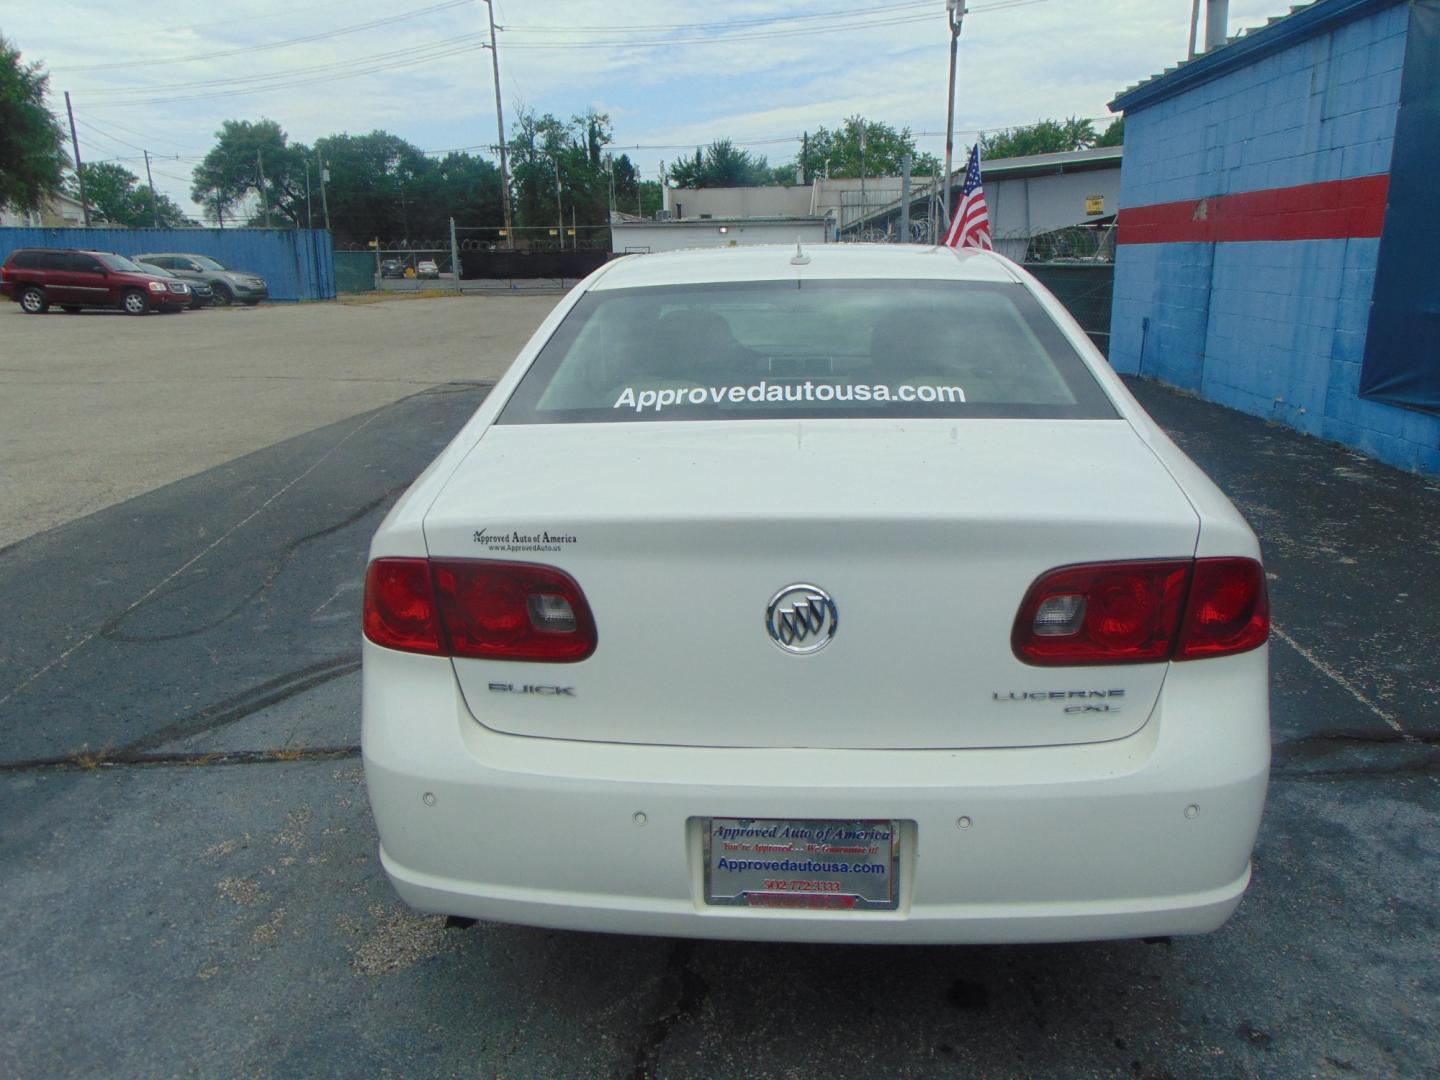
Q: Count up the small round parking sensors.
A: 4